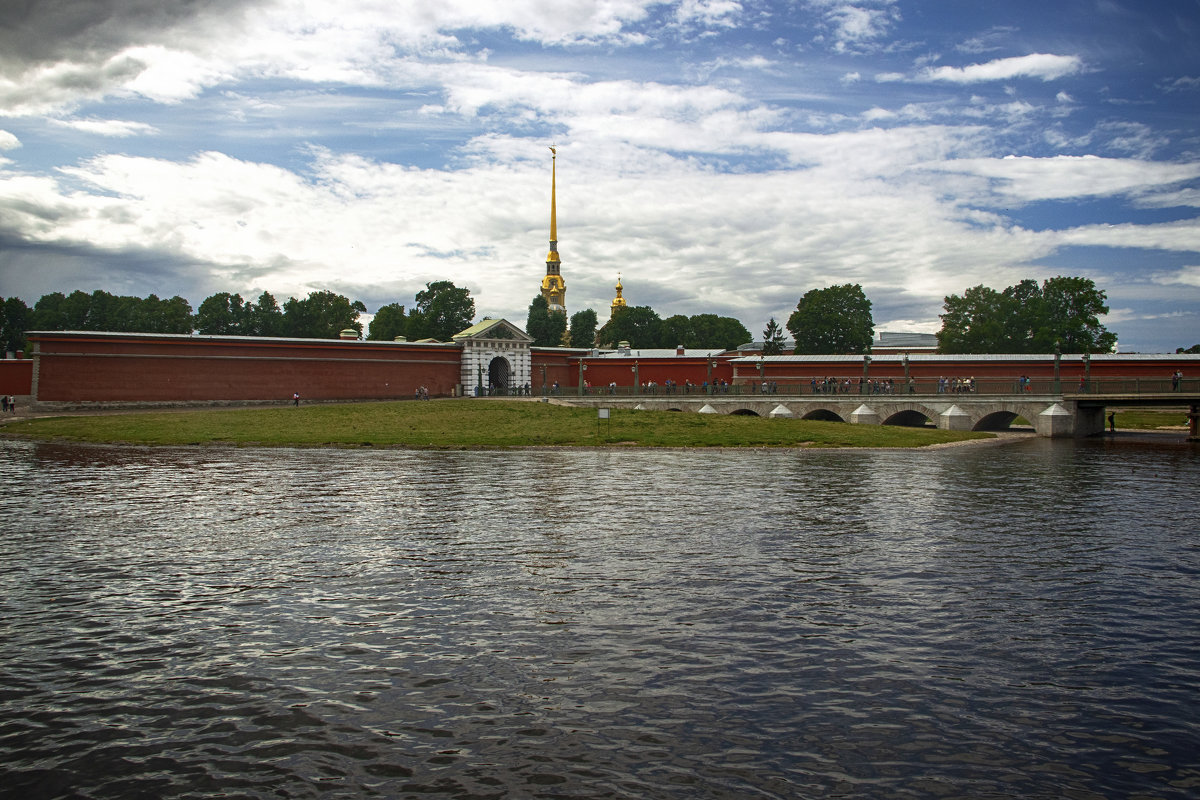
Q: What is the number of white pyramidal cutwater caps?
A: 6